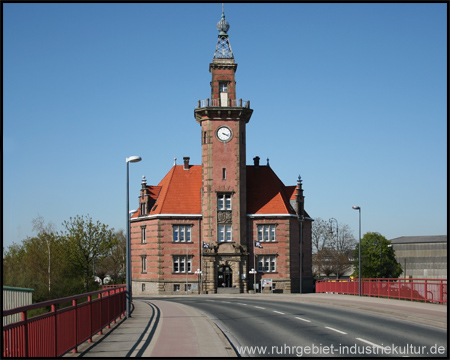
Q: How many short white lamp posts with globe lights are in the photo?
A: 2